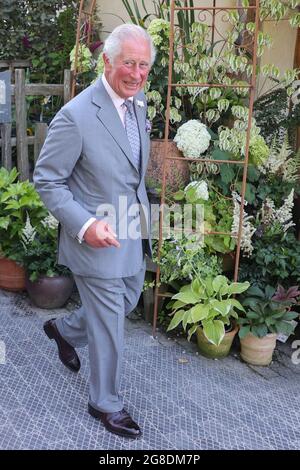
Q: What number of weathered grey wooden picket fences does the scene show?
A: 1